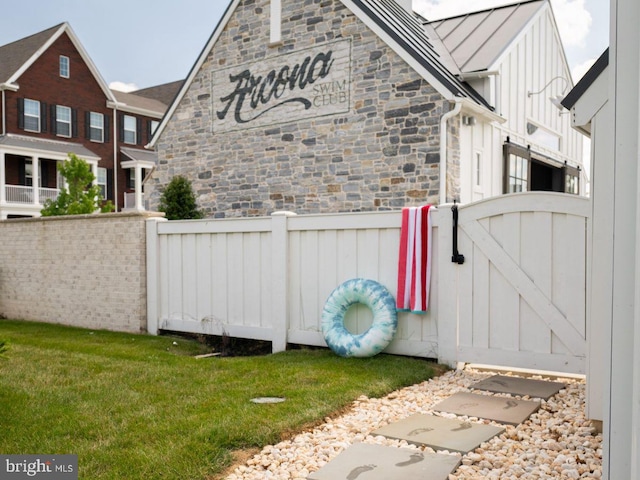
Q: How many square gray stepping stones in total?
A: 4